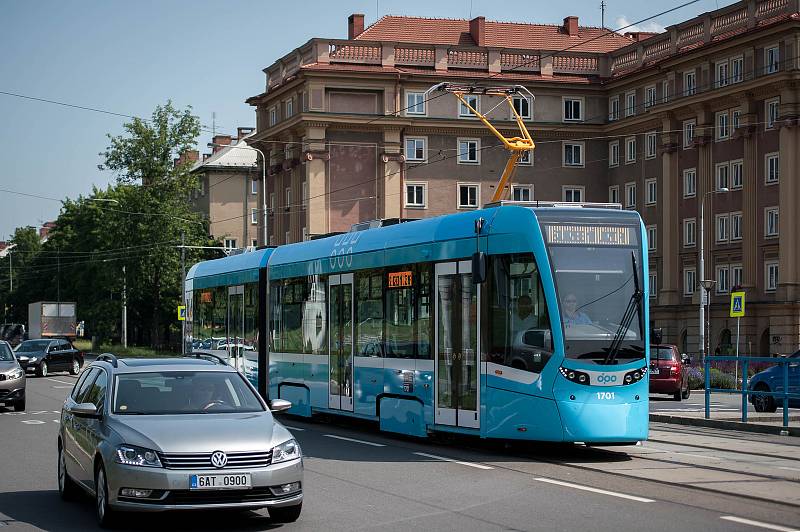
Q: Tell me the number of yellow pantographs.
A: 1